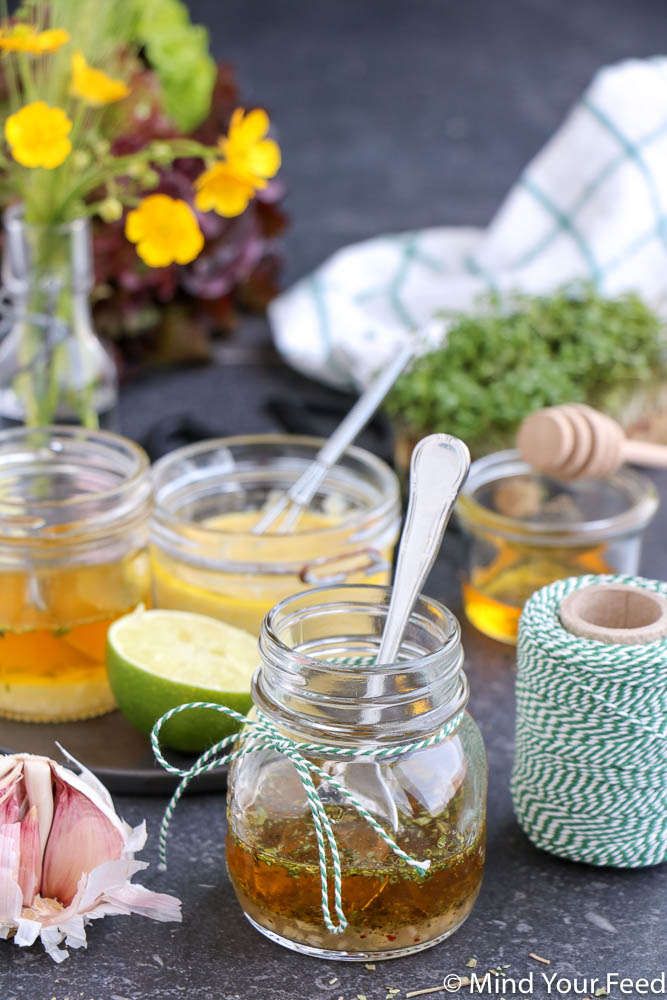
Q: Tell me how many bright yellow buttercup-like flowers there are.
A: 6